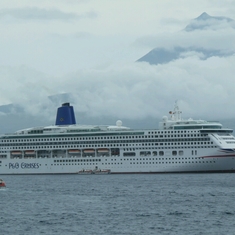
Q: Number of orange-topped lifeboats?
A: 5